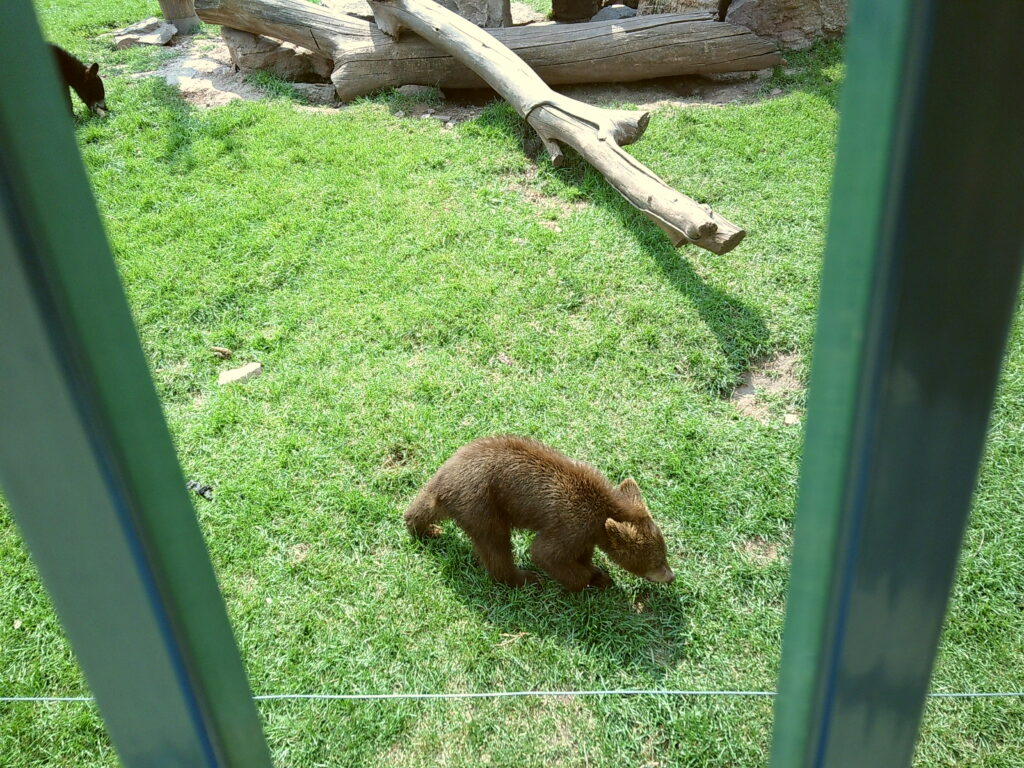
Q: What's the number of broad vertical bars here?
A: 2